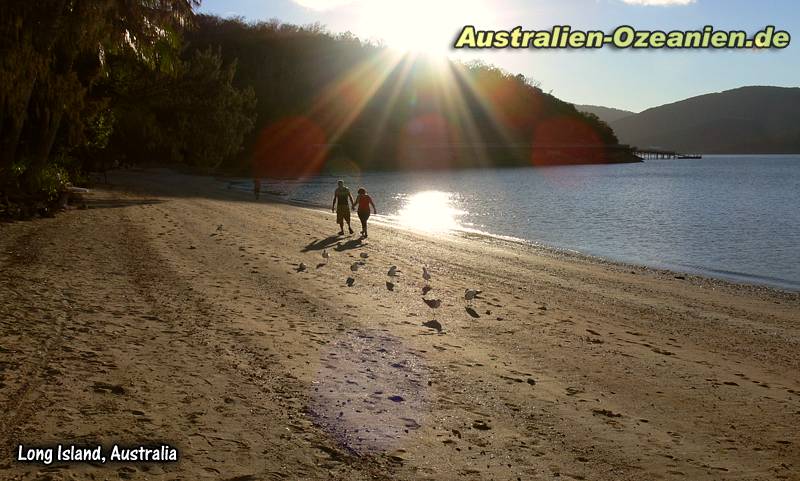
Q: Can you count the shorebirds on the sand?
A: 9